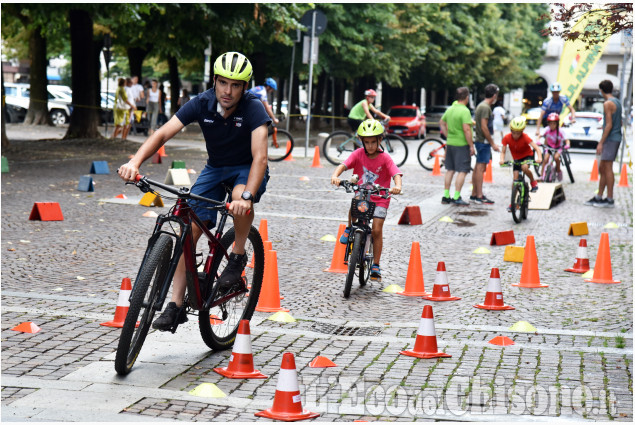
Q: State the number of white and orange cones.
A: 7